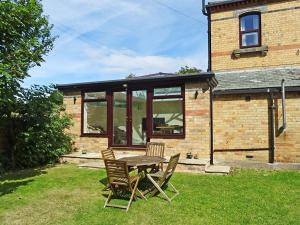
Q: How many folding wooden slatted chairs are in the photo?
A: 4